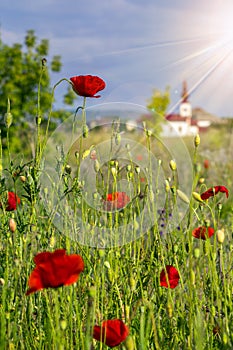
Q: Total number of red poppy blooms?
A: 8